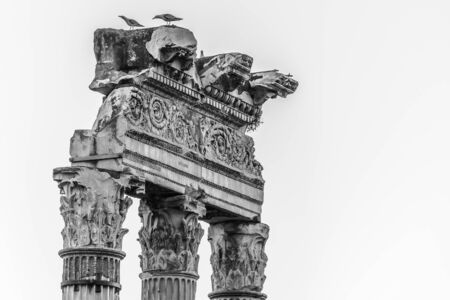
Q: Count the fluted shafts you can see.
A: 3